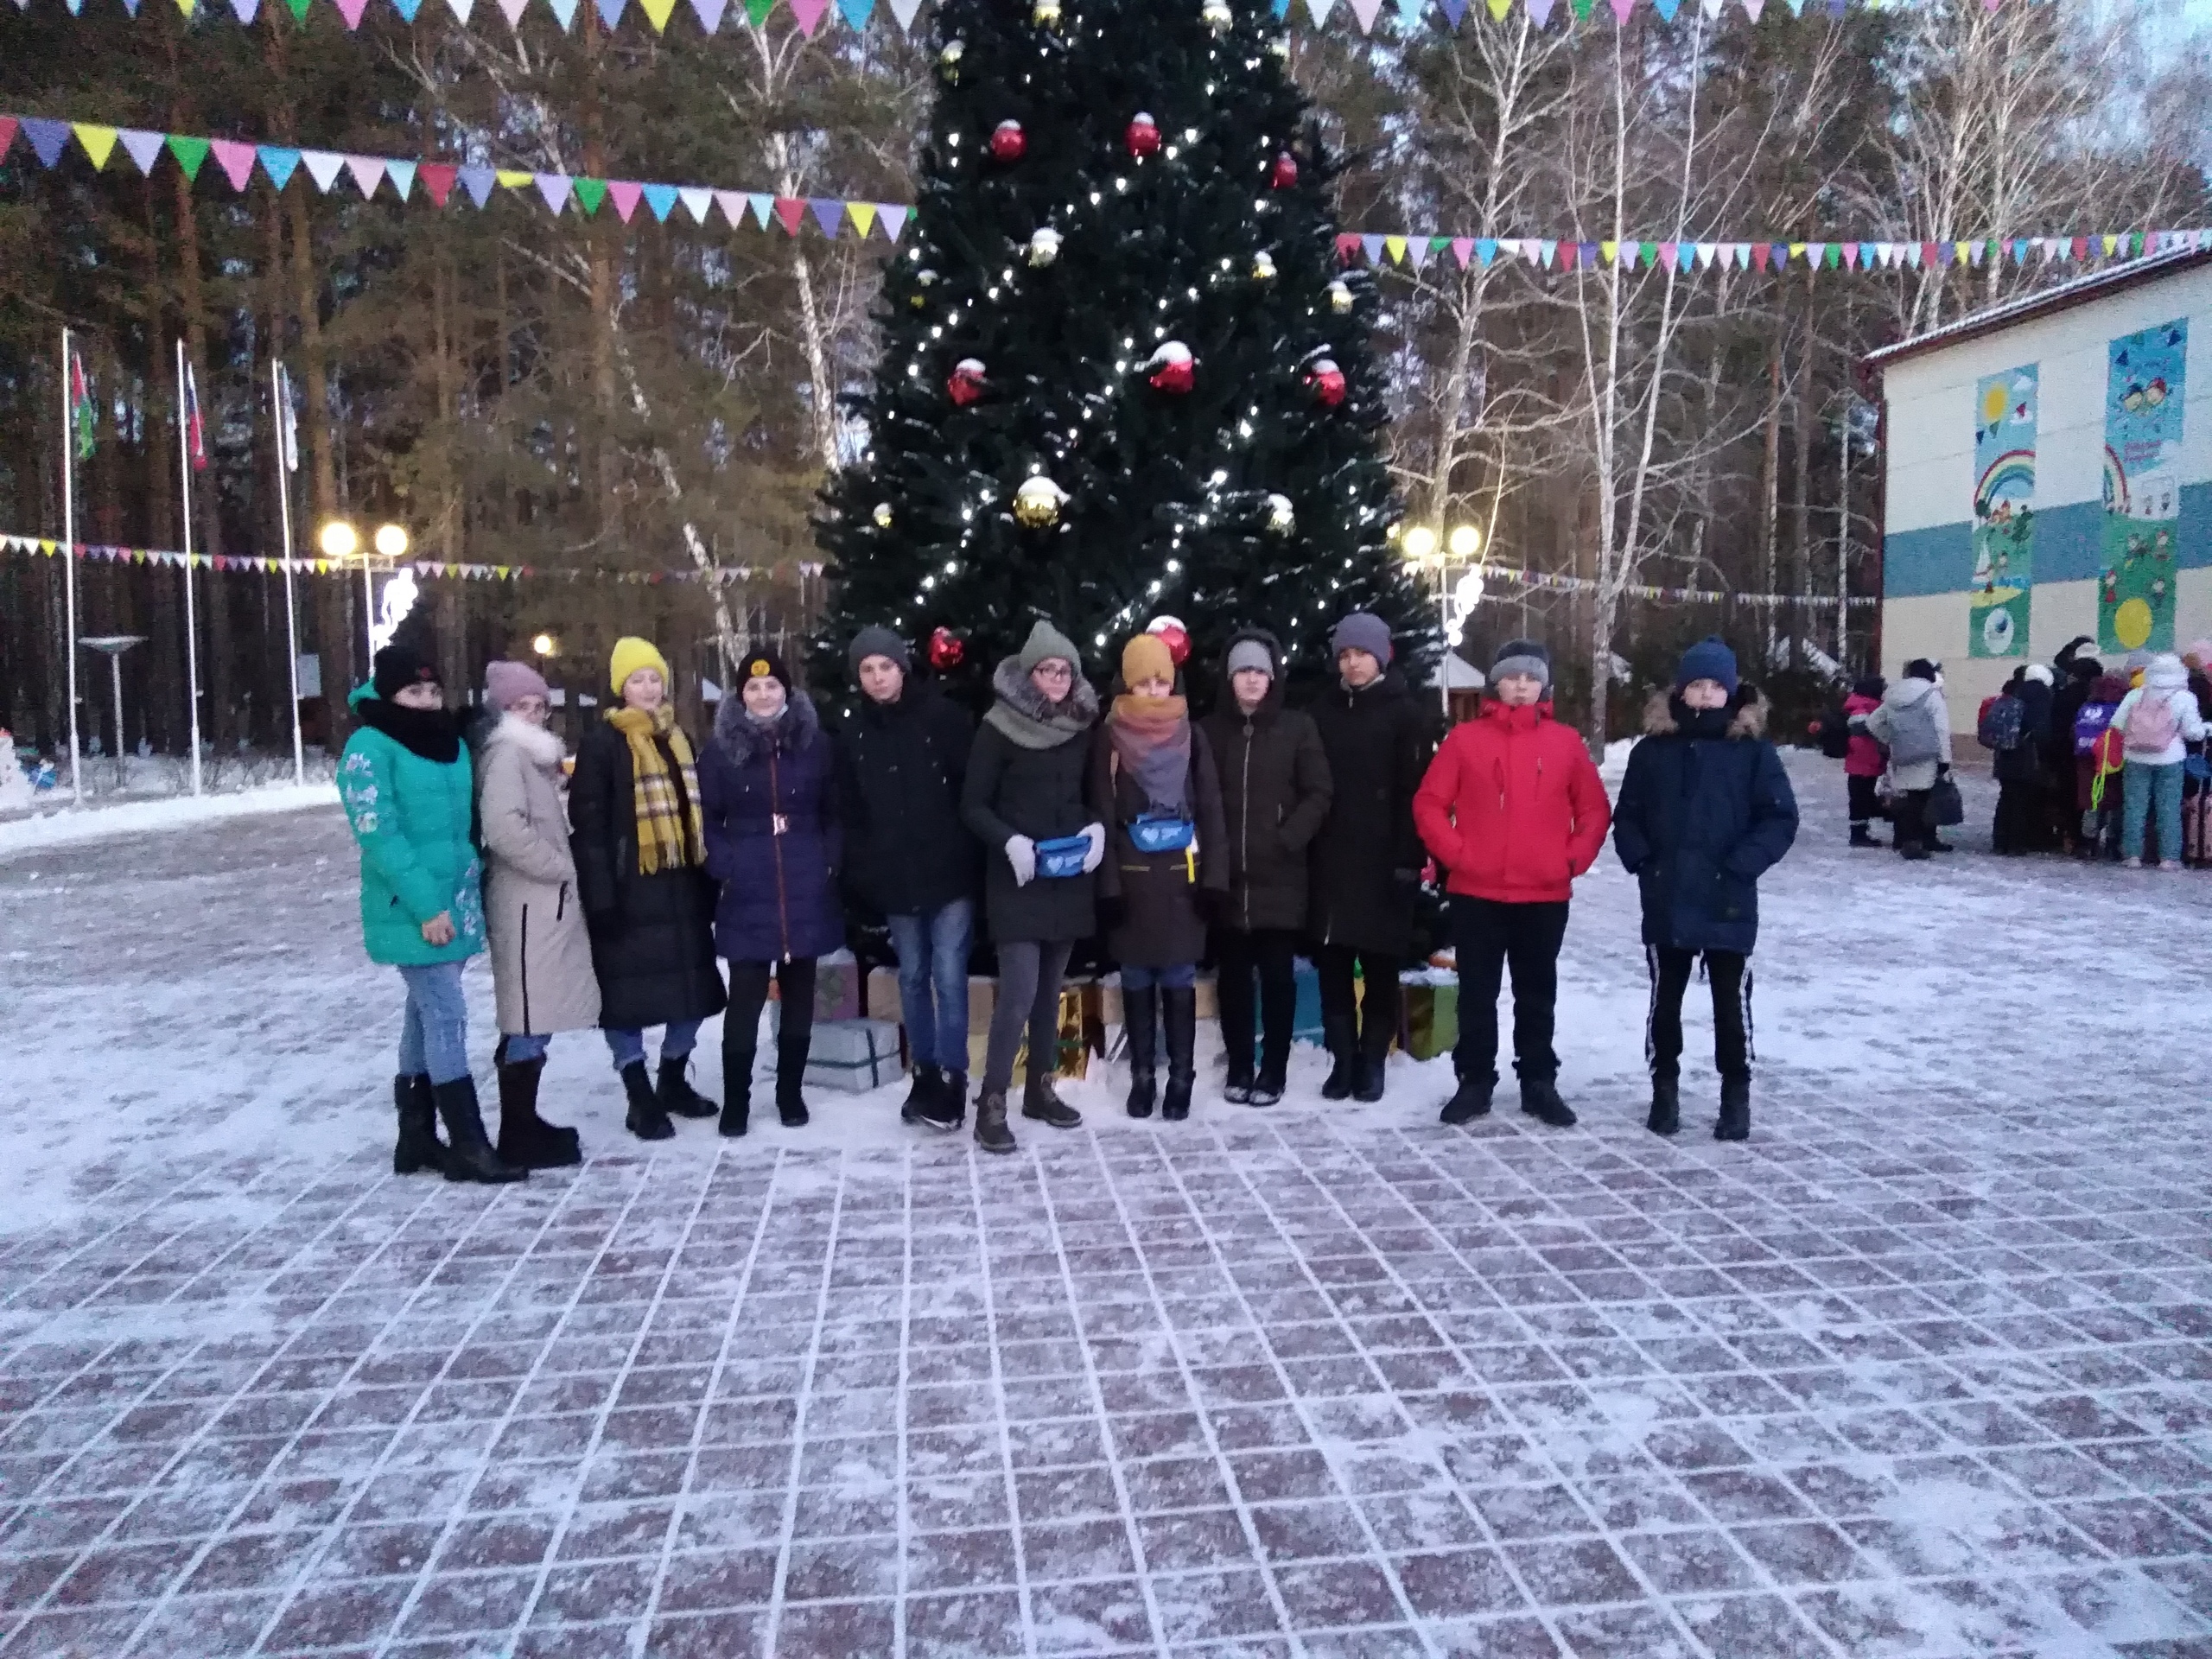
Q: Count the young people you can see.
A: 11